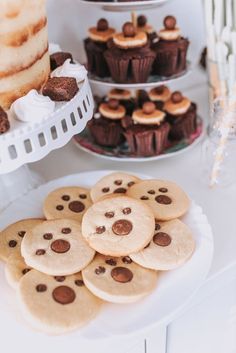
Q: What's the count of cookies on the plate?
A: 10